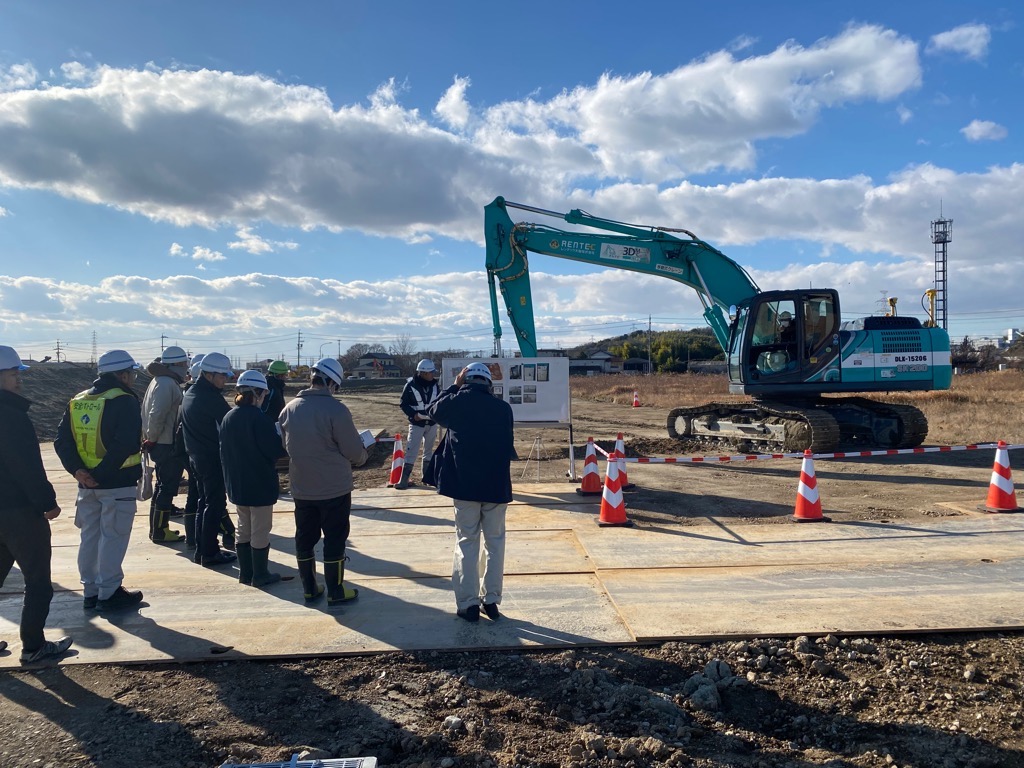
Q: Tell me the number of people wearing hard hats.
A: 12